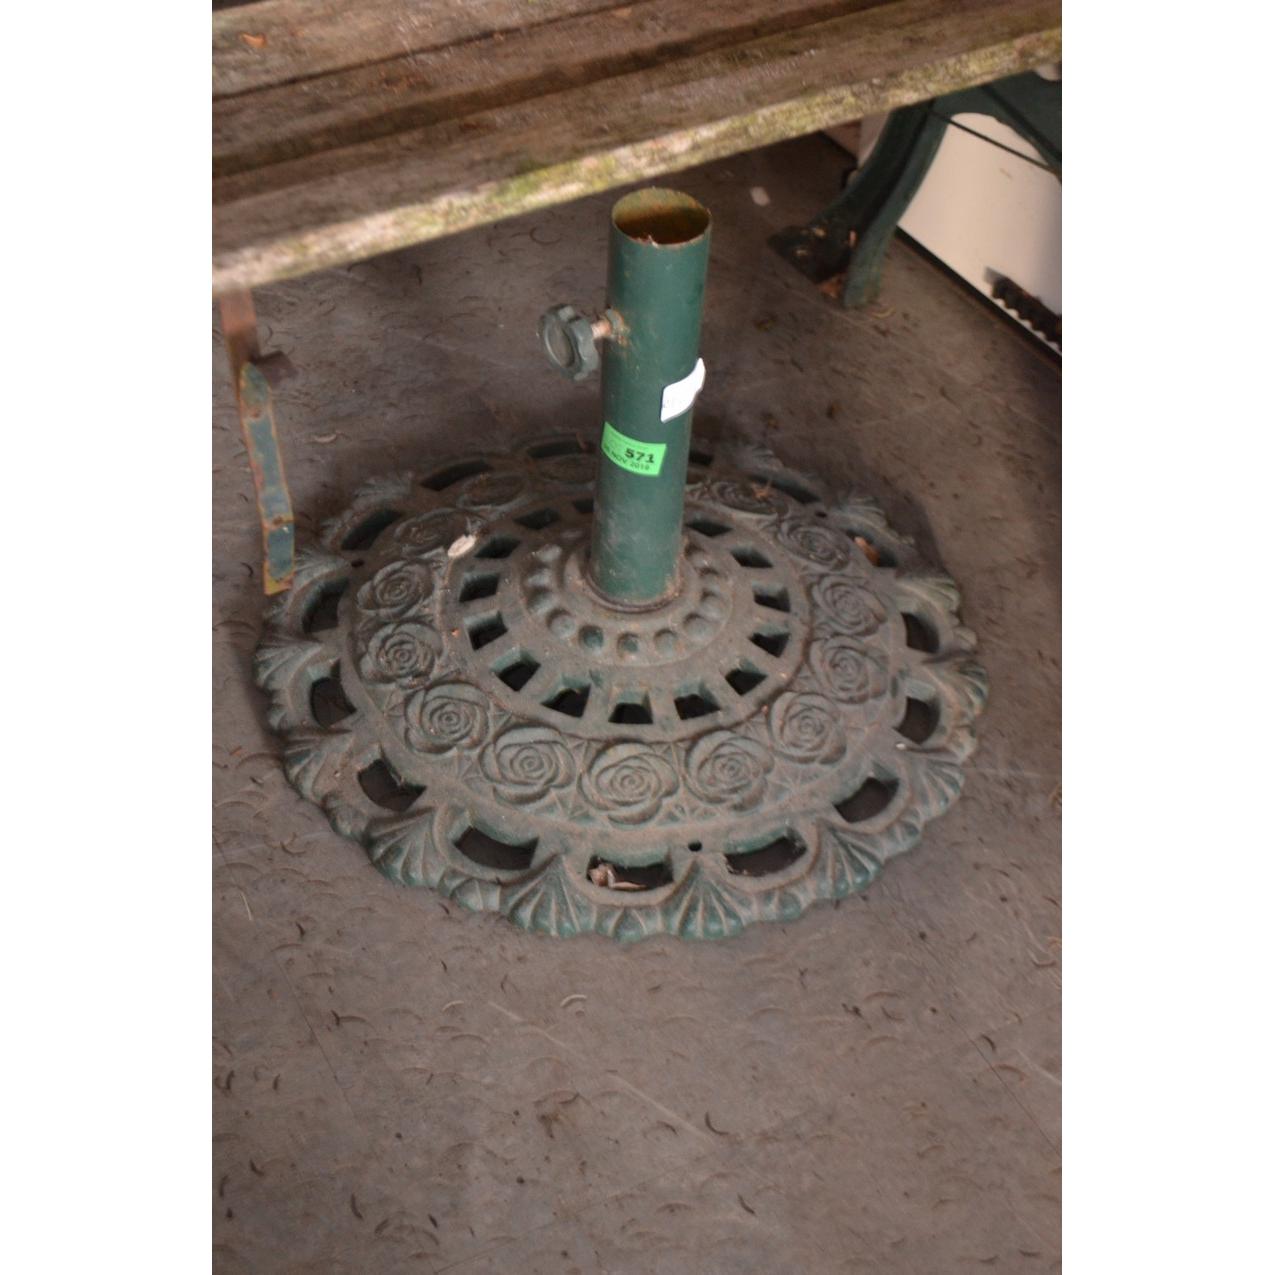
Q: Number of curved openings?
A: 15